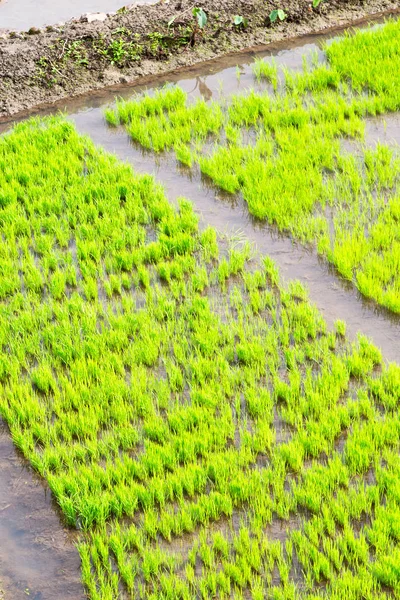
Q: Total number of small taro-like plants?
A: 4